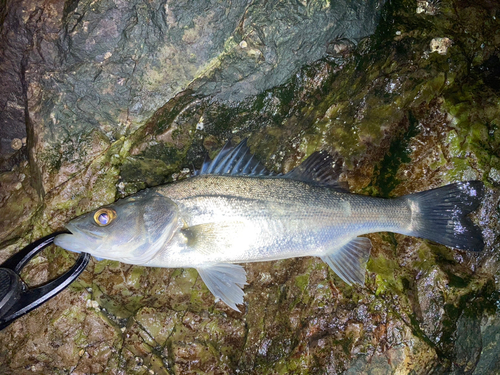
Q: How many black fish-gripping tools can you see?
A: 1